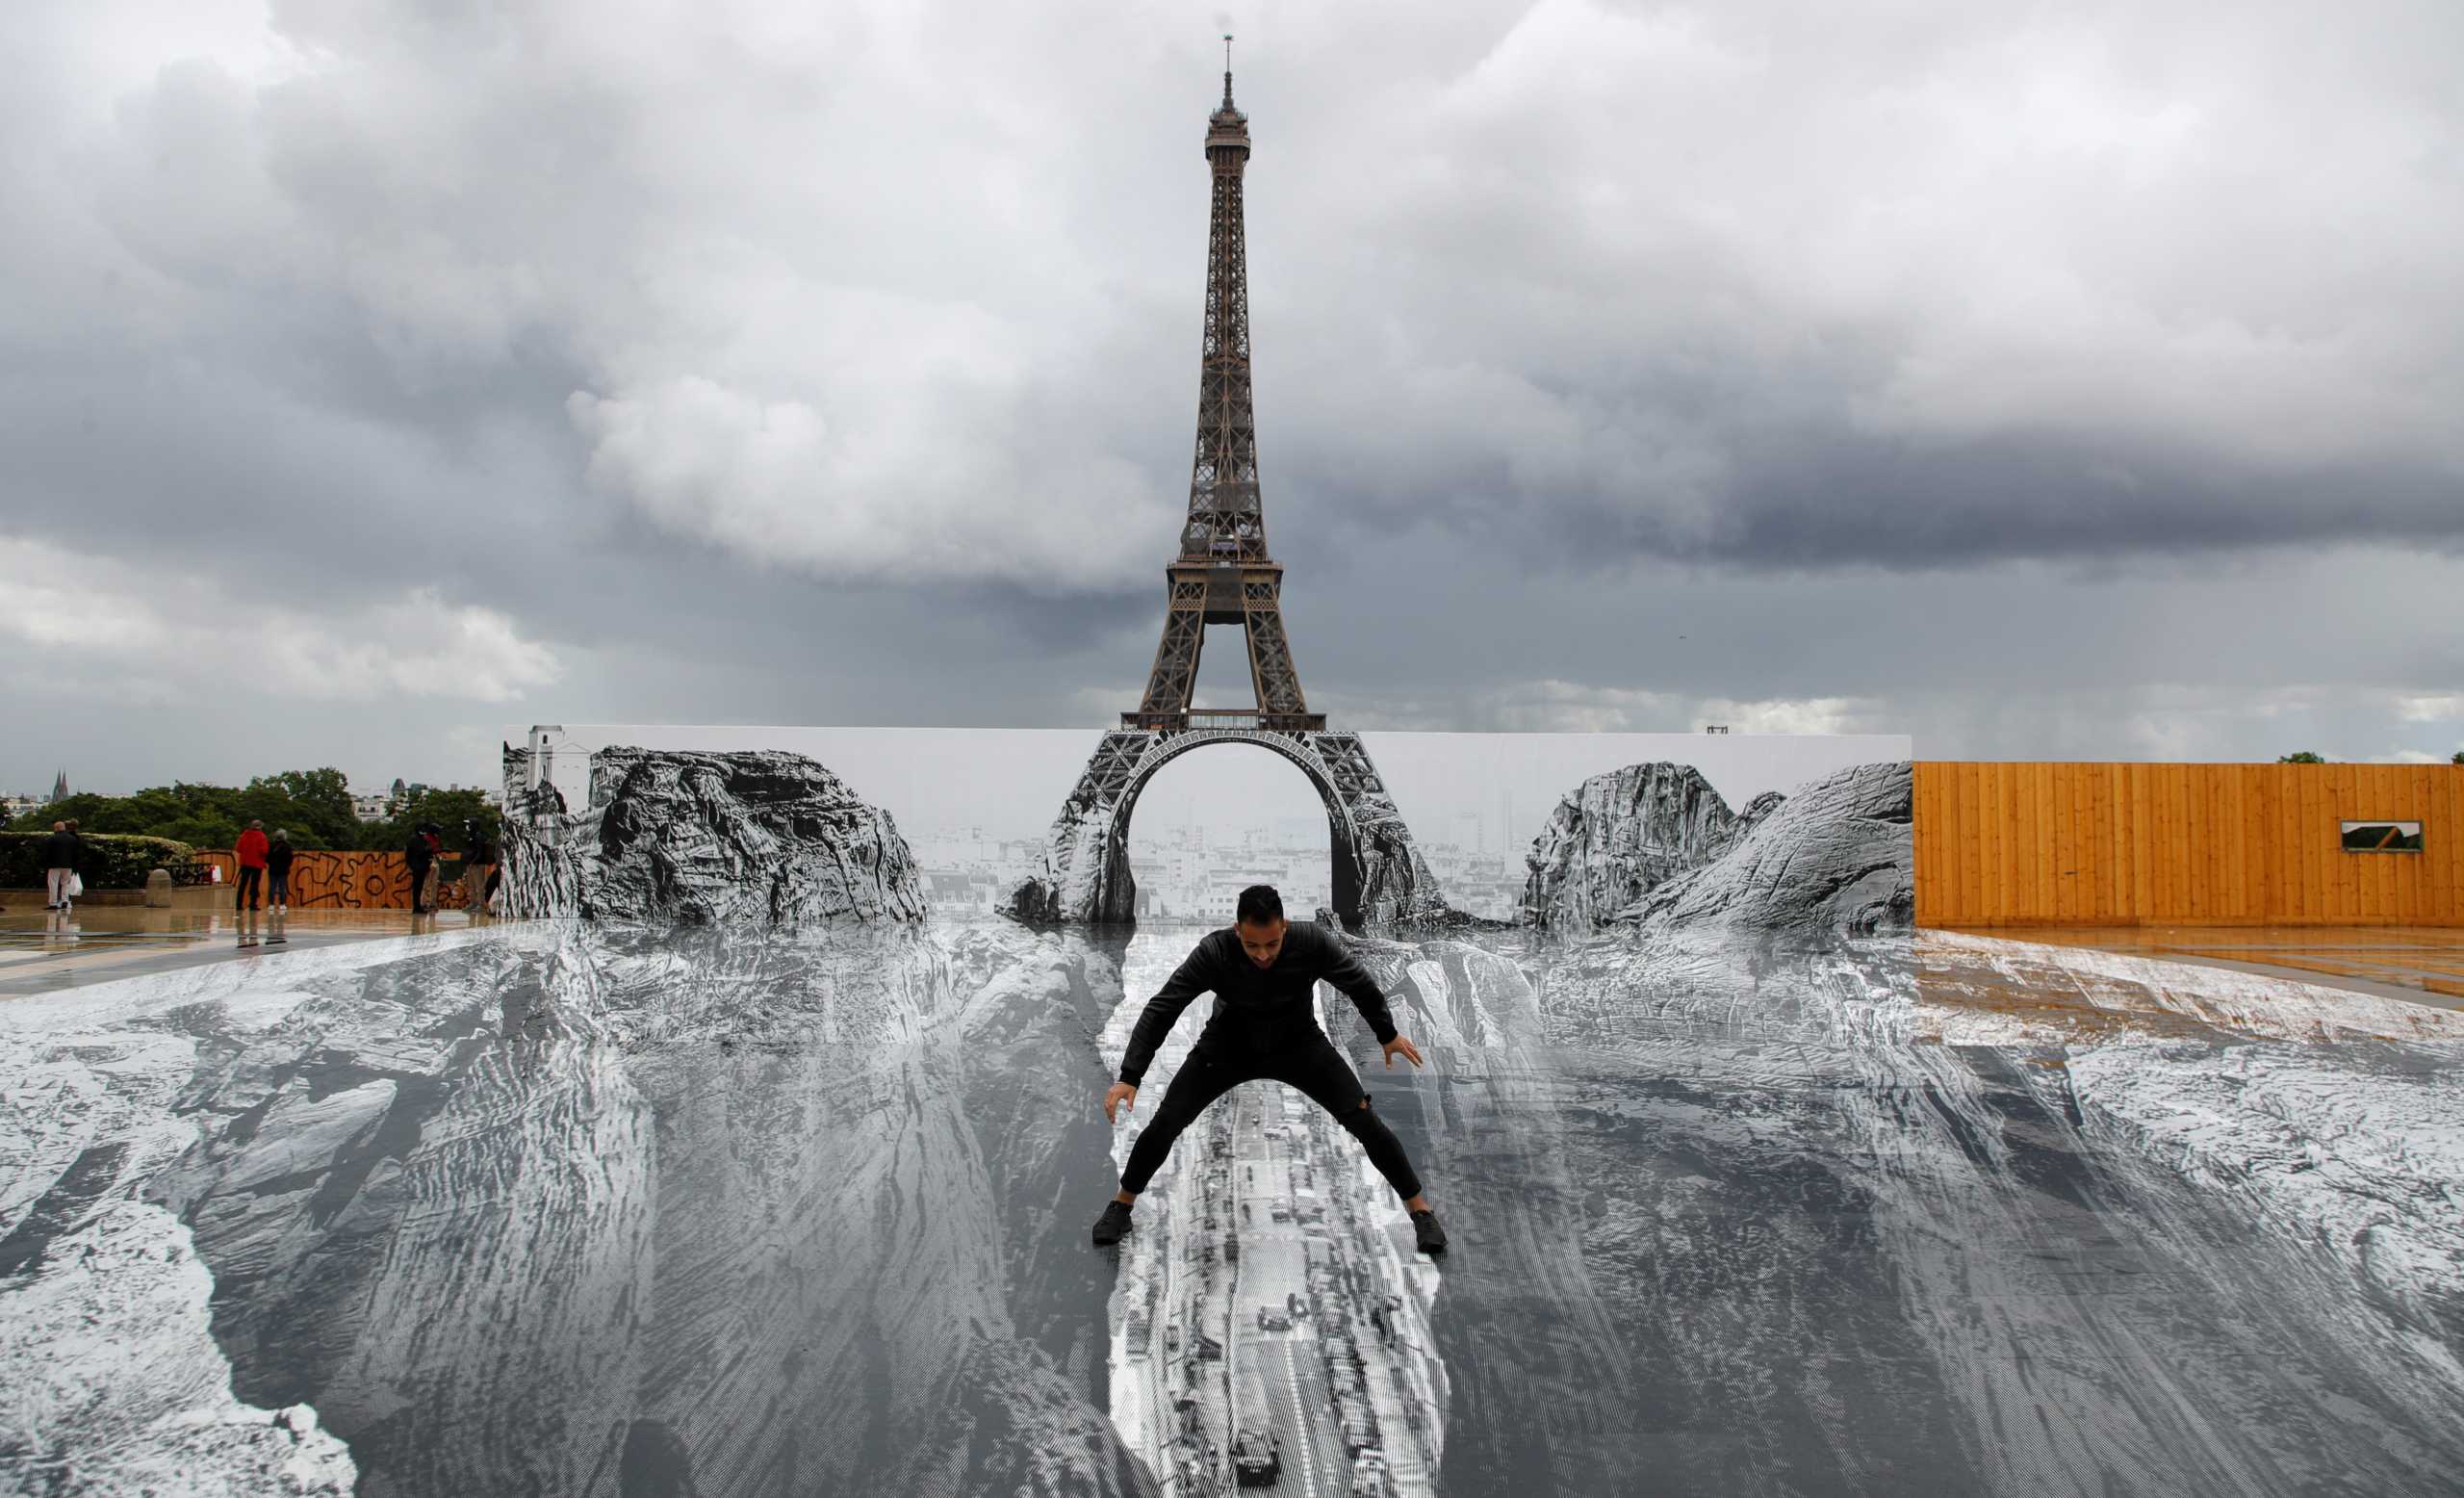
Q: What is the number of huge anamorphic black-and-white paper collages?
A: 1